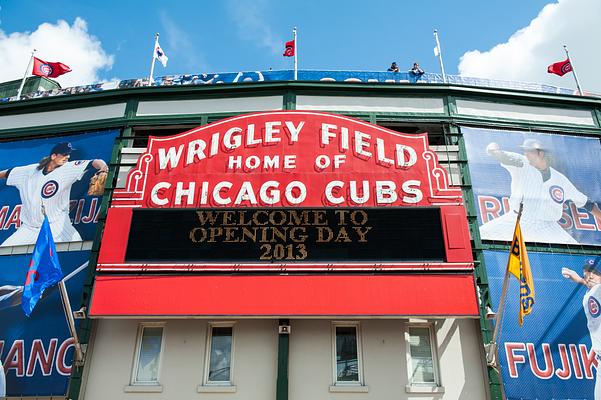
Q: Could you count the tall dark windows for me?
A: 4